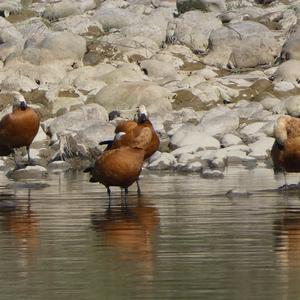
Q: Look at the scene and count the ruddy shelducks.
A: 4